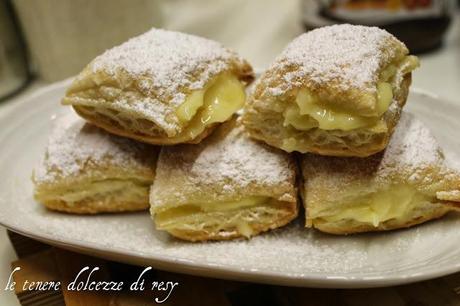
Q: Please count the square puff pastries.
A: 5